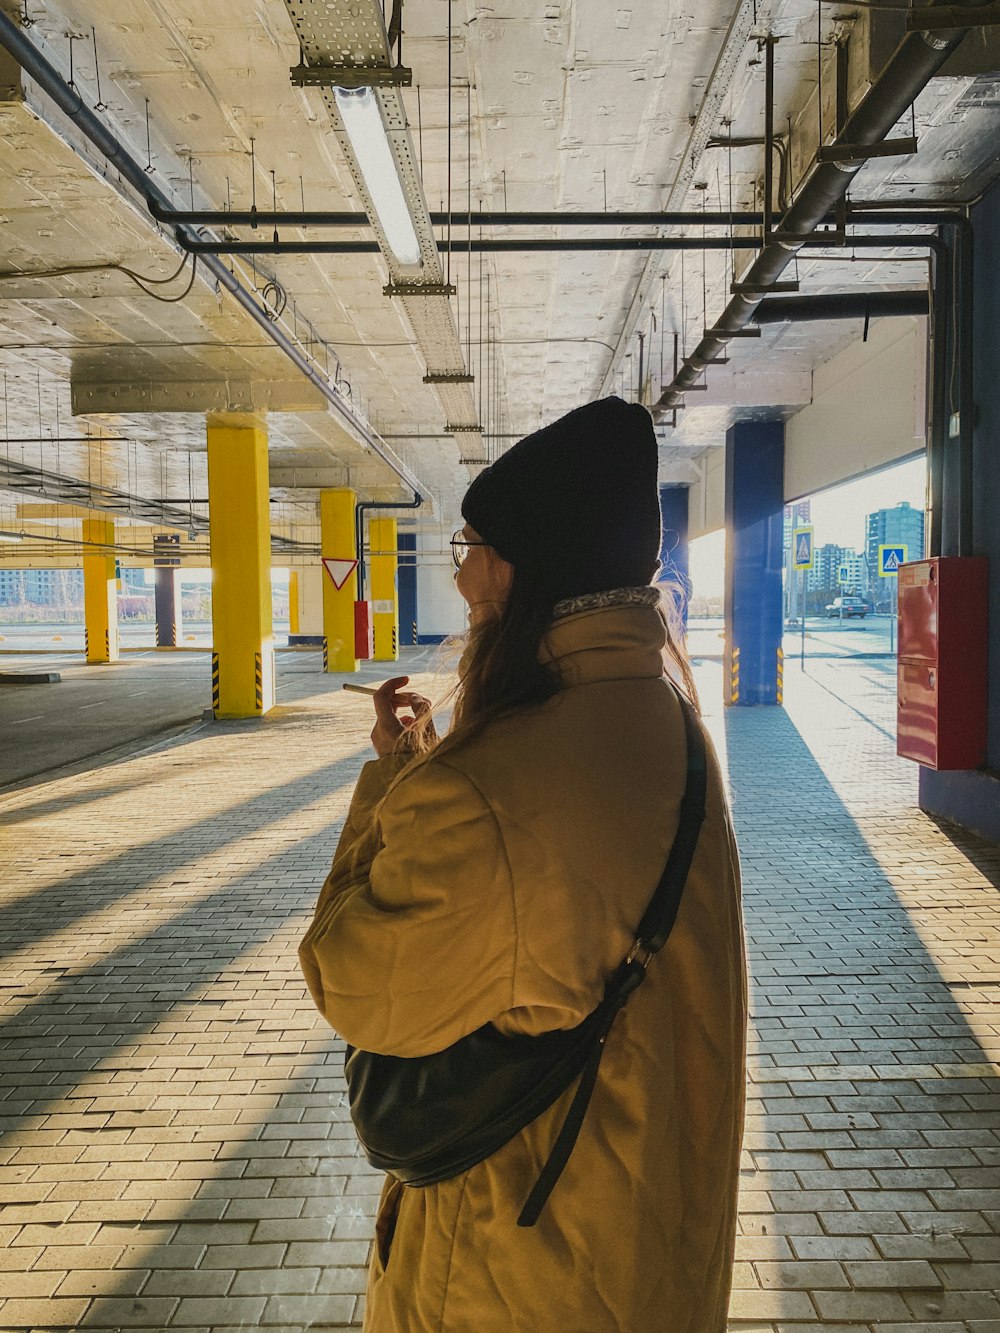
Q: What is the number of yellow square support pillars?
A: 4